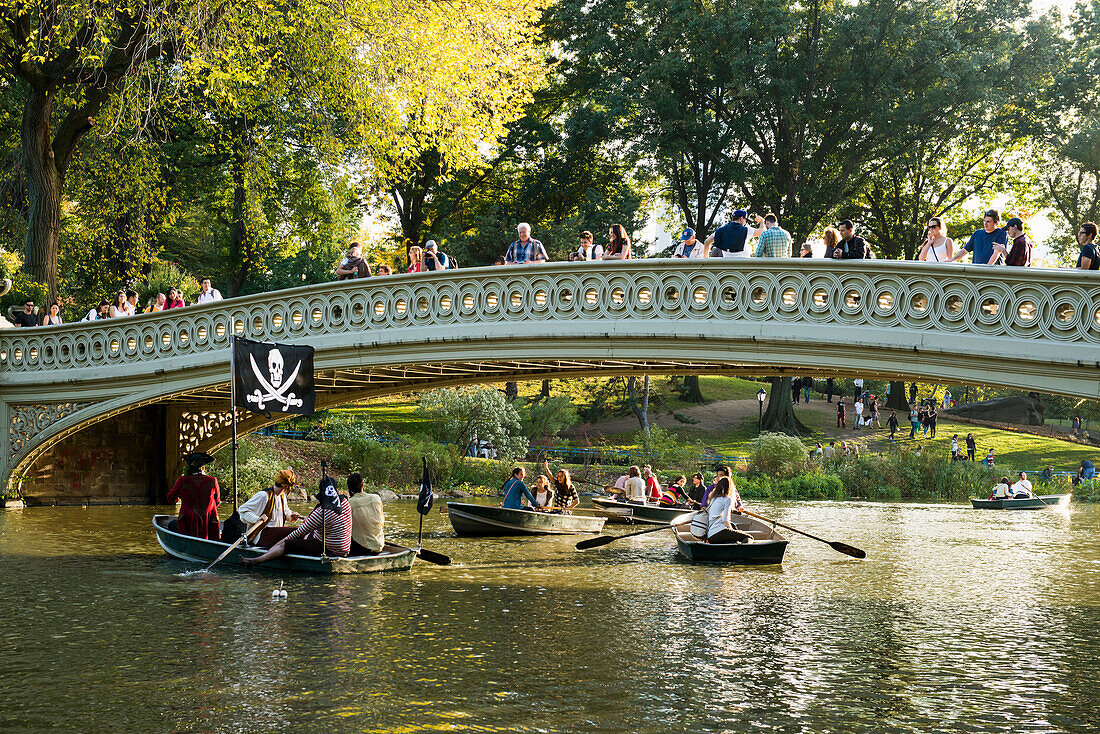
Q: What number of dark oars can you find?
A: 3